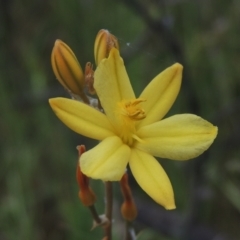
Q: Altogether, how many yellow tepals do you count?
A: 6